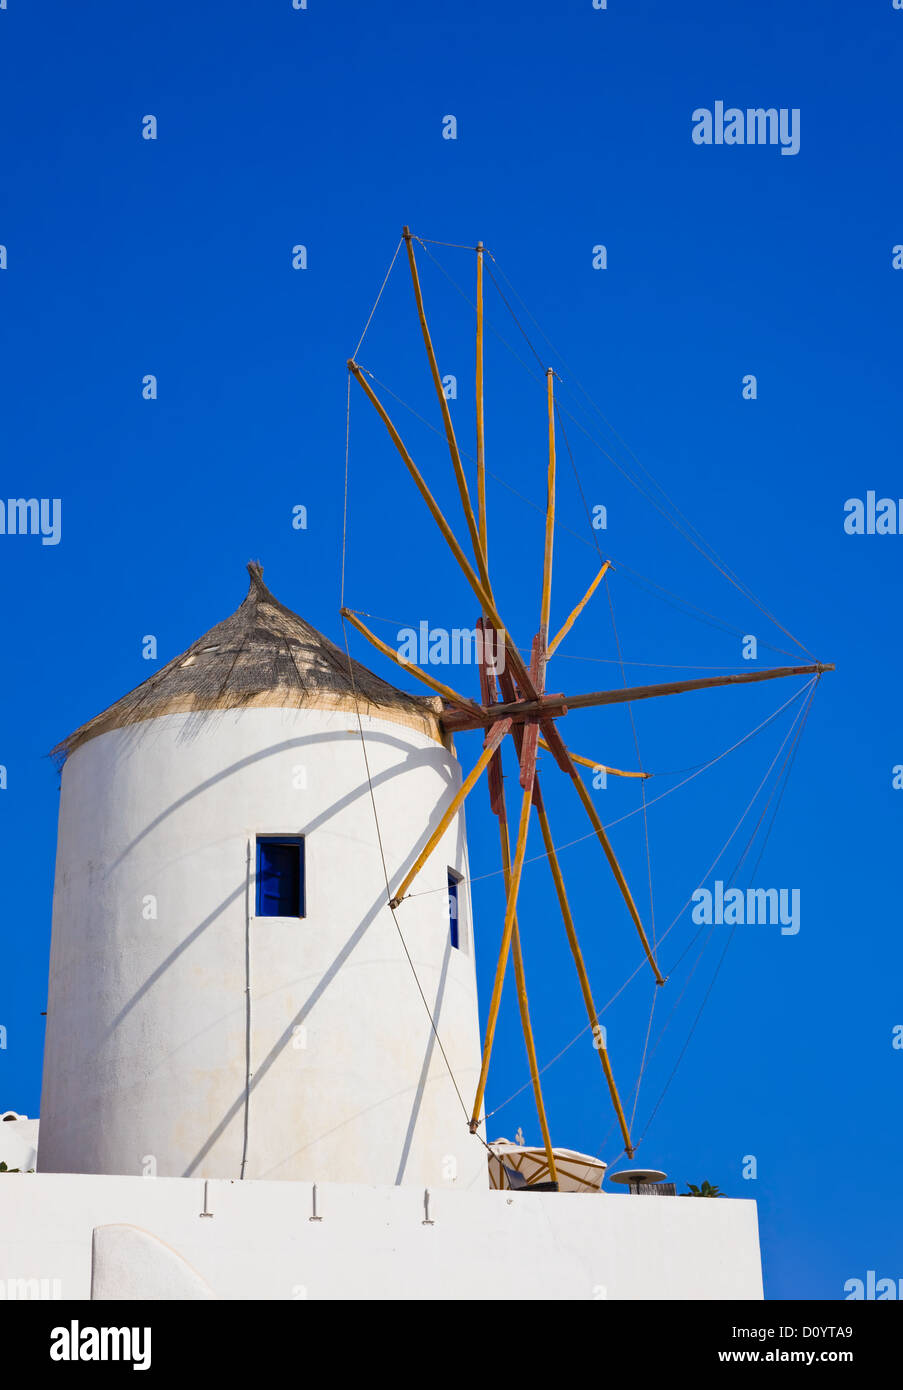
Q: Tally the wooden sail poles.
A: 12